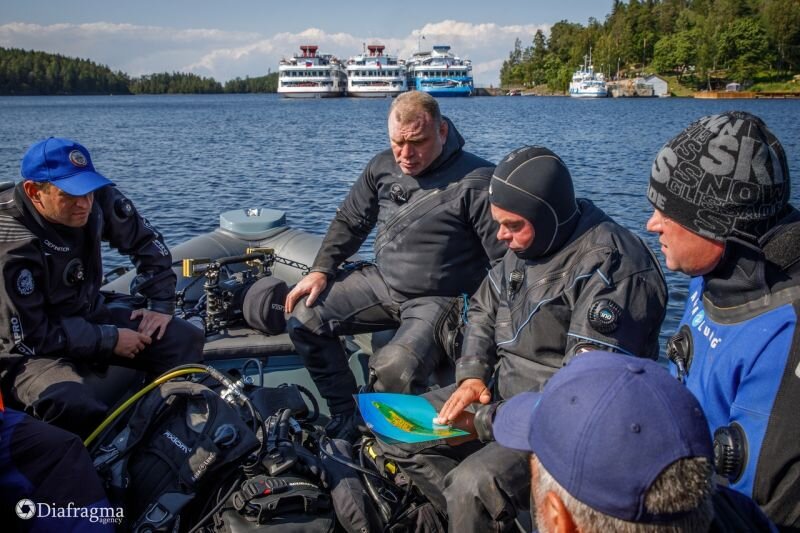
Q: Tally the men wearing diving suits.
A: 4